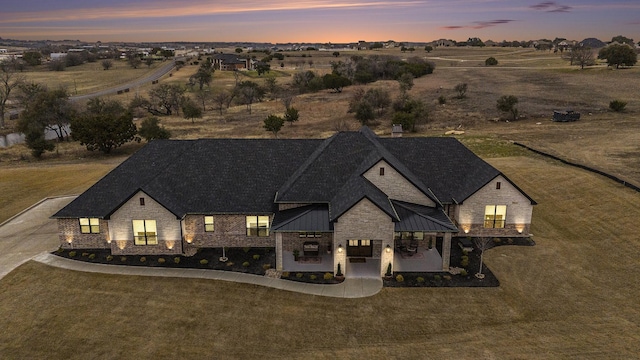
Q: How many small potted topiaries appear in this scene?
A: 2